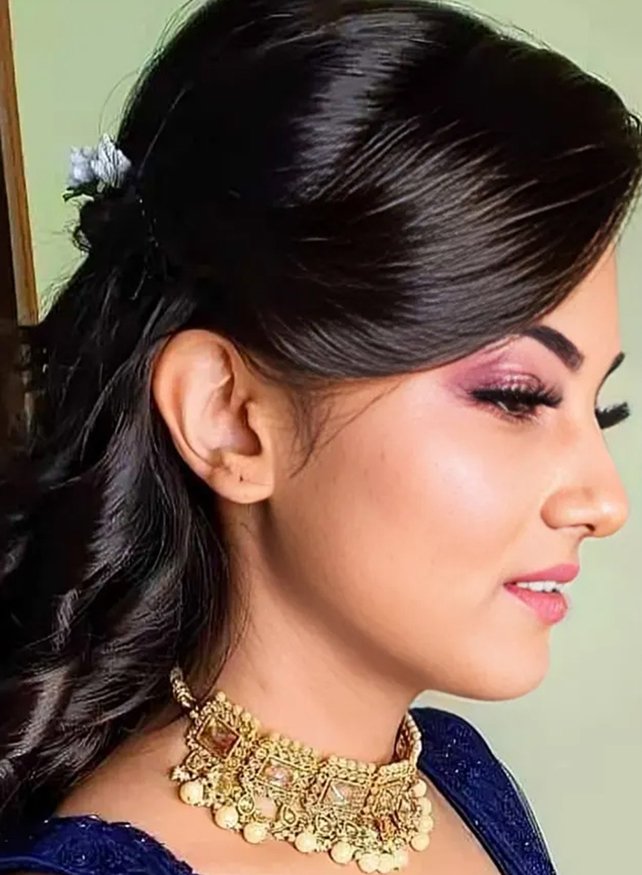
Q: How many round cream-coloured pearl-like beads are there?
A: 12